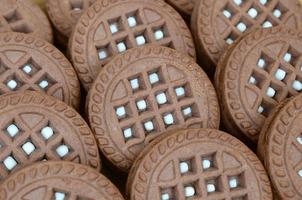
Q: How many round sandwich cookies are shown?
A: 12